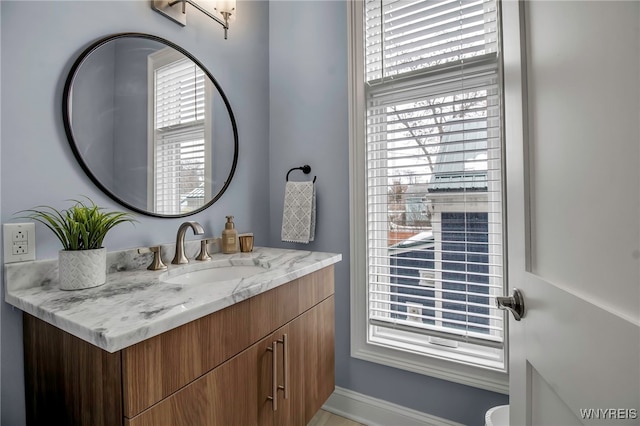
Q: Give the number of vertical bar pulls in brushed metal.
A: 2